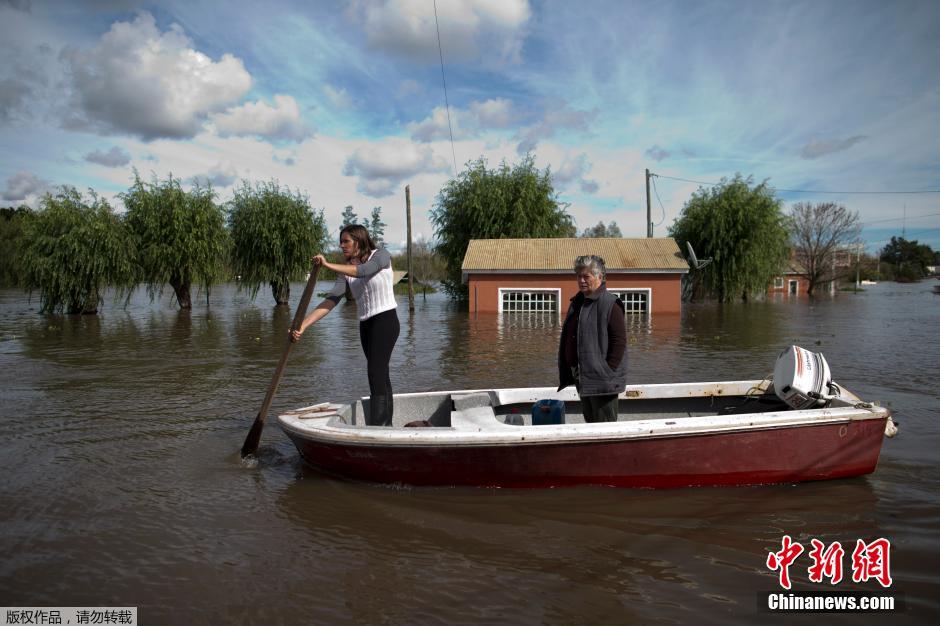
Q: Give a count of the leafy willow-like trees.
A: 5